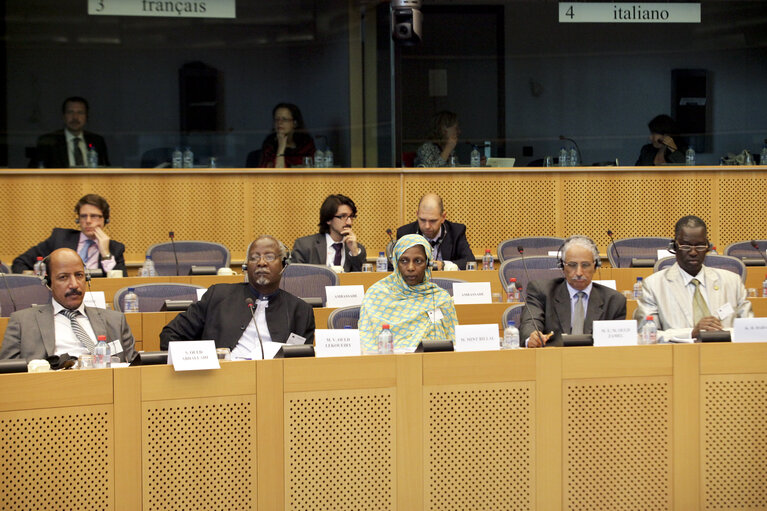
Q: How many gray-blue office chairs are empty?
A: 11